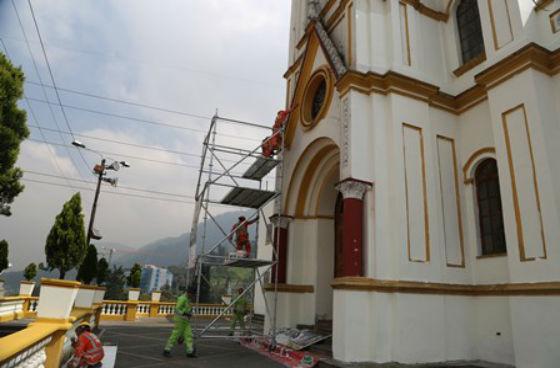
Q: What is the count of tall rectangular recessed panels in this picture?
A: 5